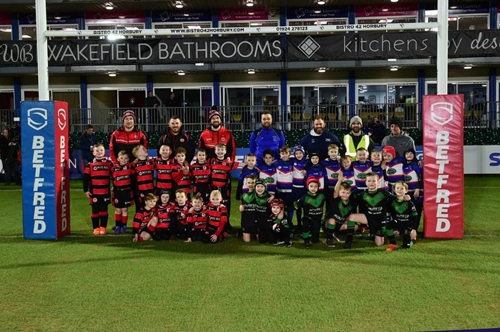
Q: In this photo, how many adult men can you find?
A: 7